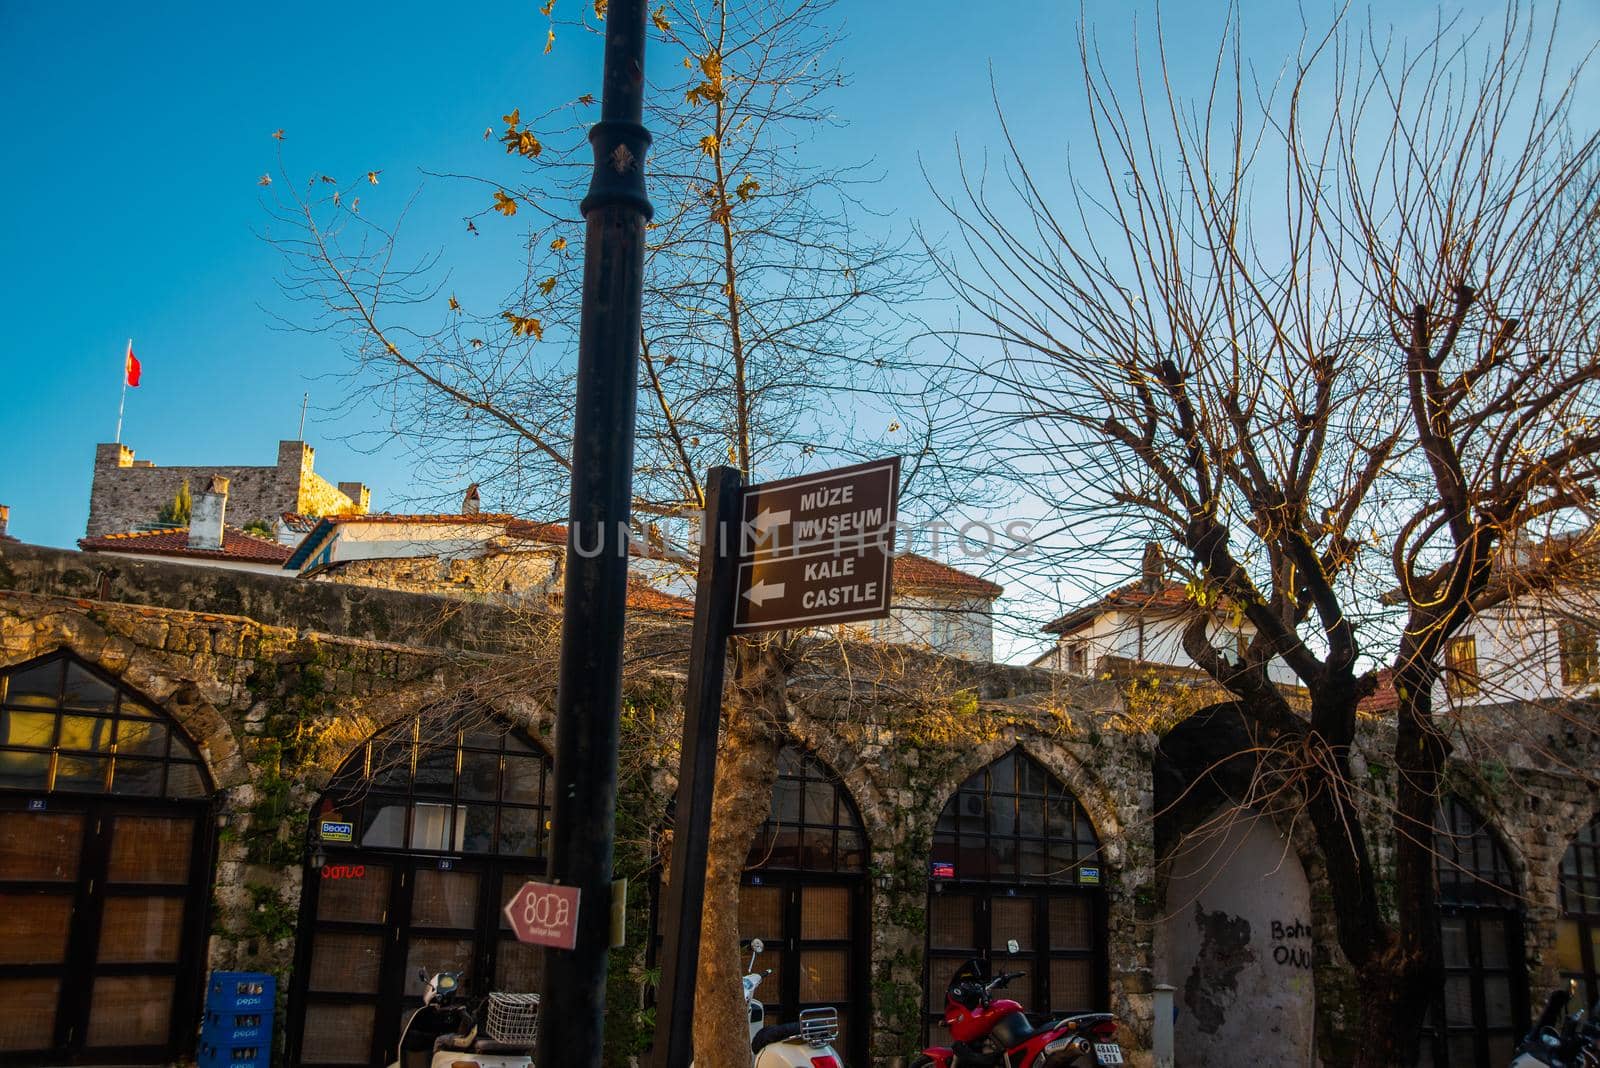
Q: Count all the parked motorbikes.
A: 4